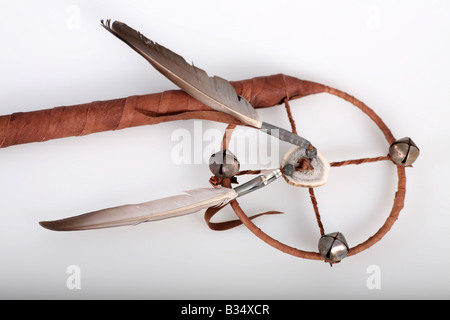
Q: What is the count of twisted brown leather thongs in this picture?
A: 4